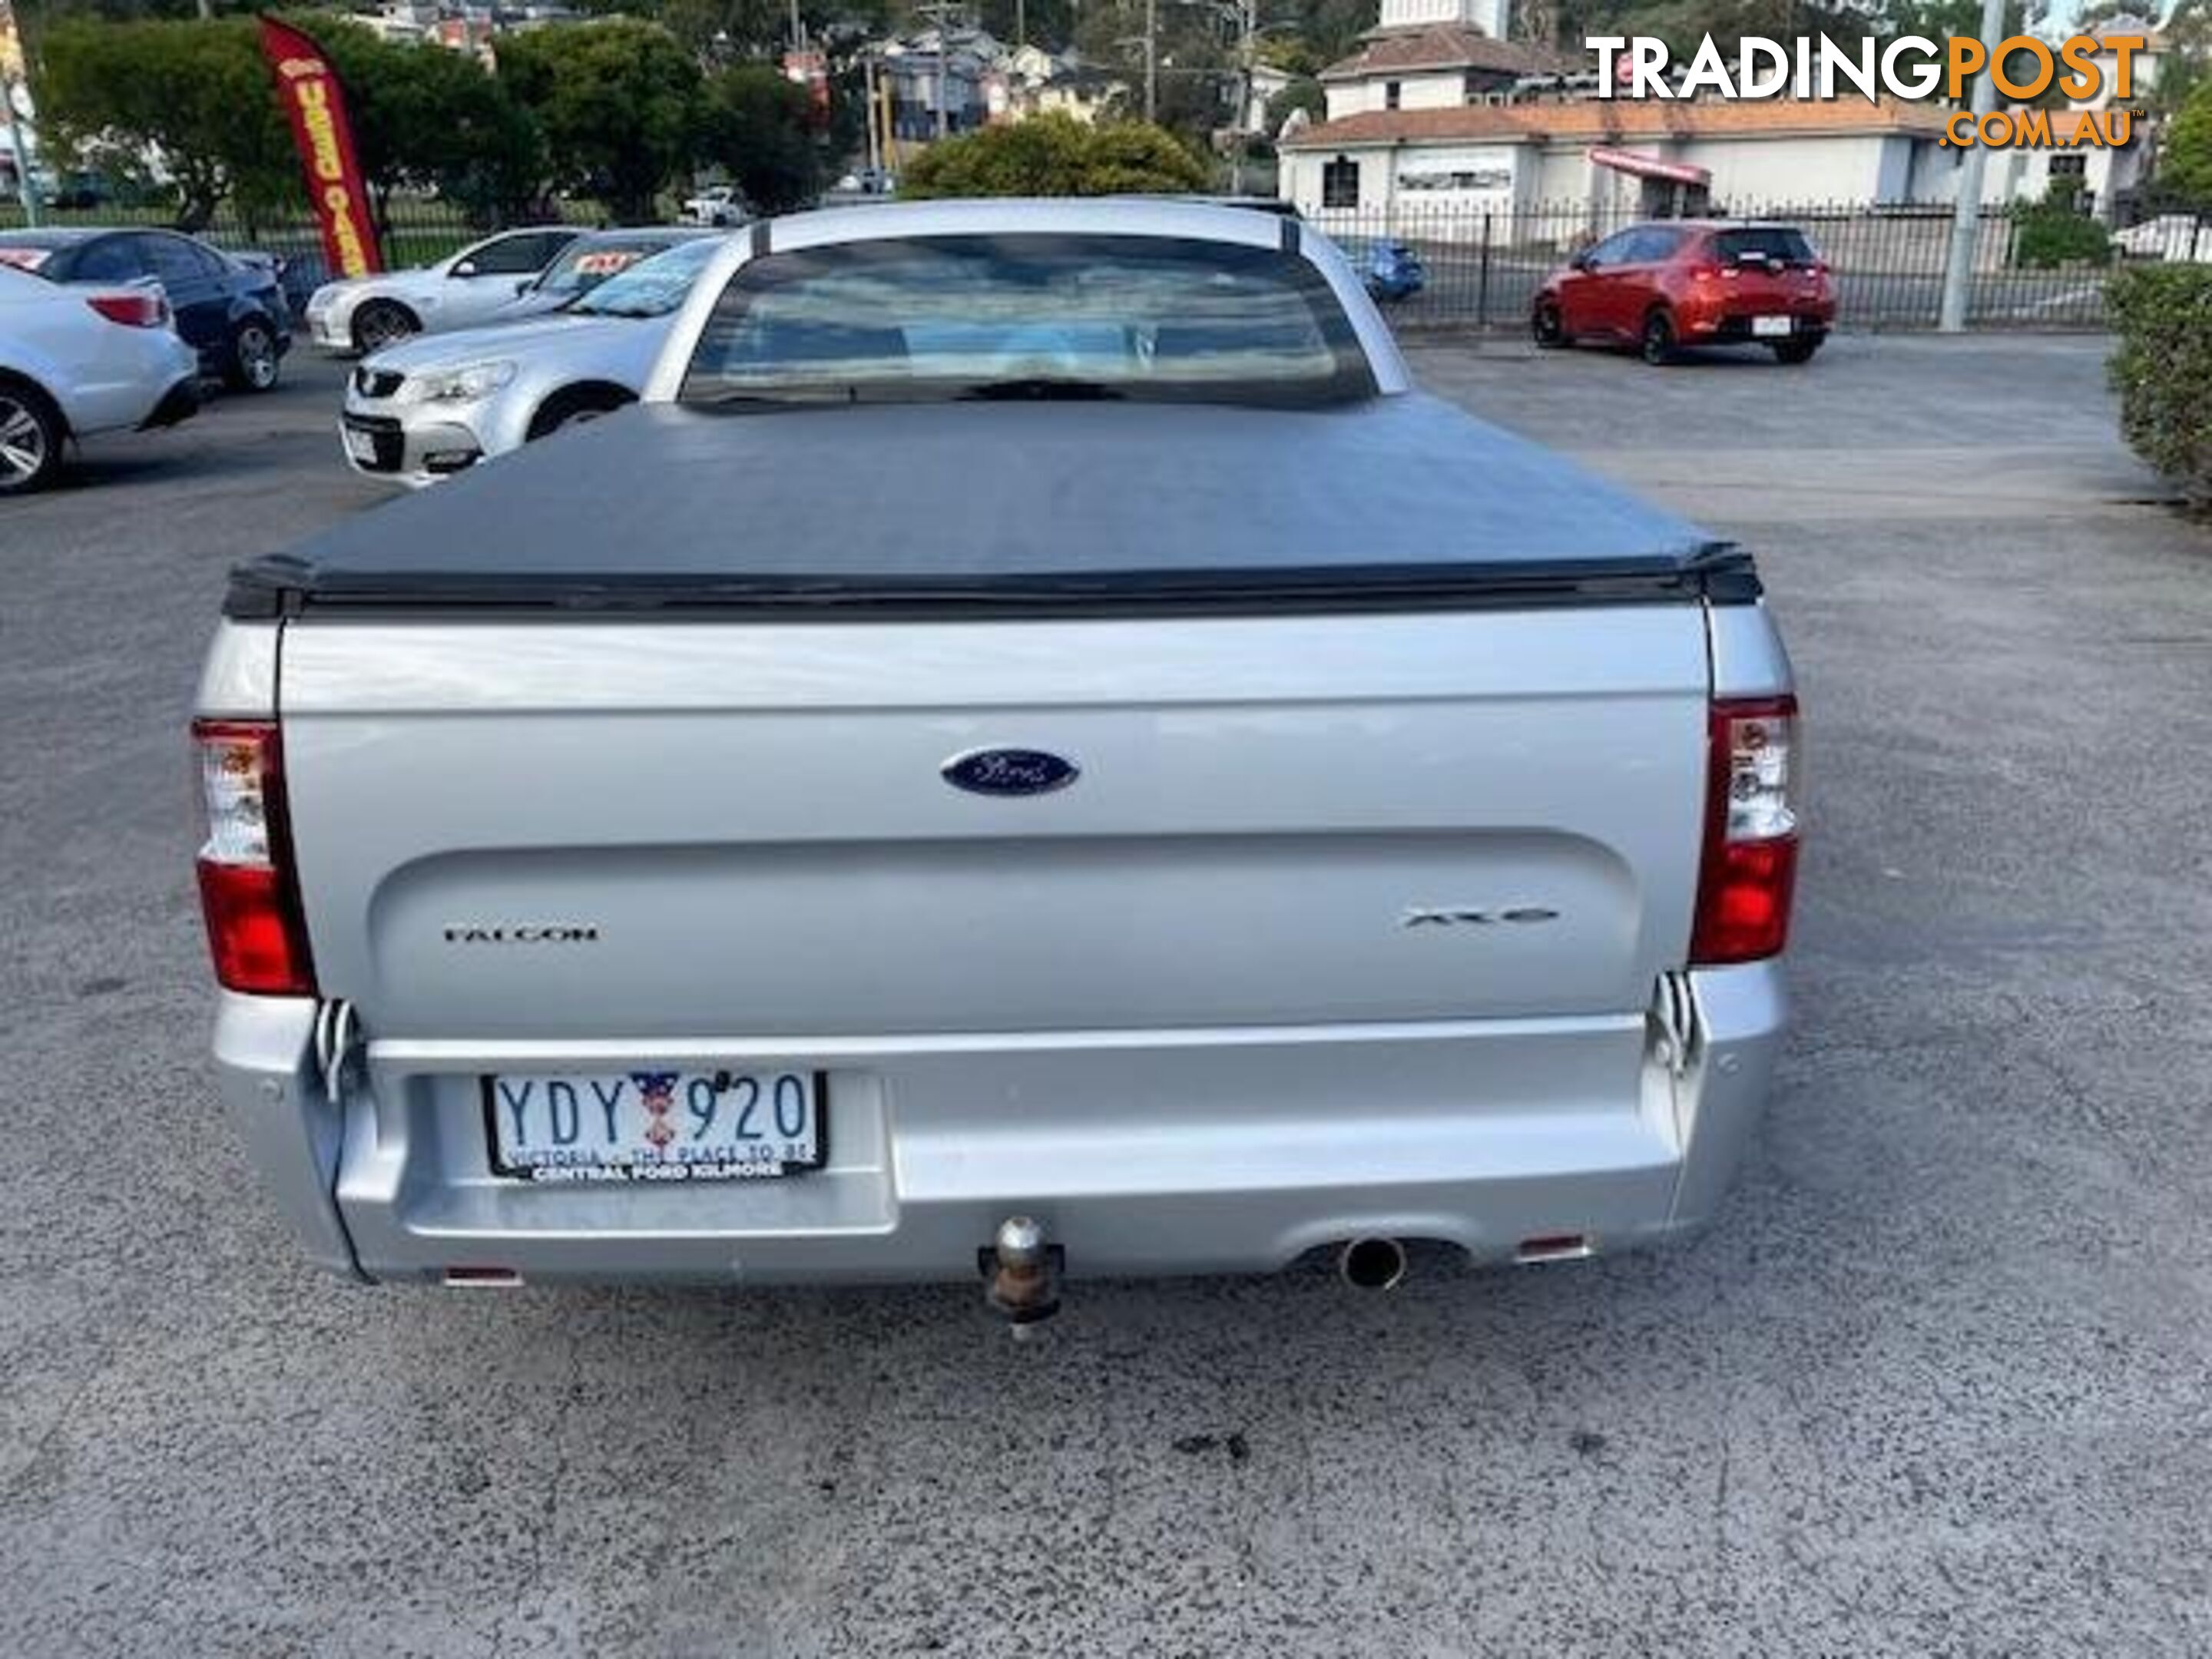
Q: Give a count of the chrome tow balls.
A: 1